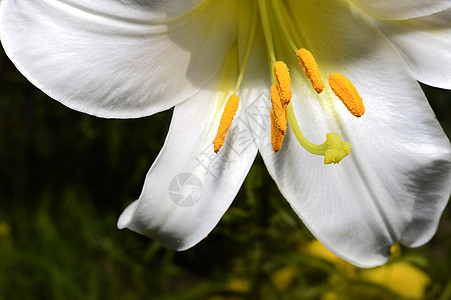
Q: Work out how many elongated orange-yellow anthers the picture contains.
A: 6